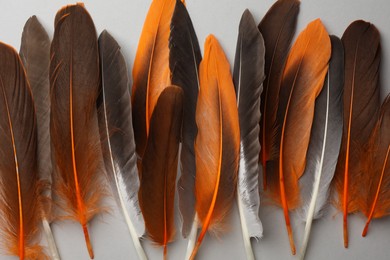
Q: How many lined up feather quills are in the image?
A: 14